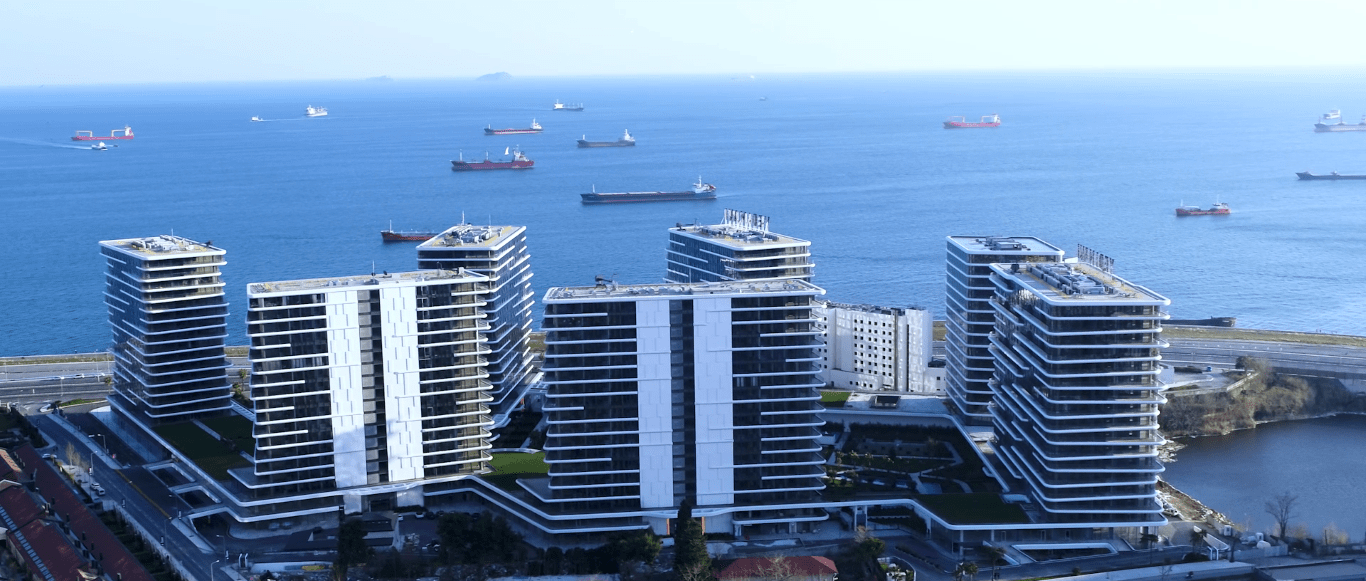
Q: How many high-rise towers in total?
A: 7